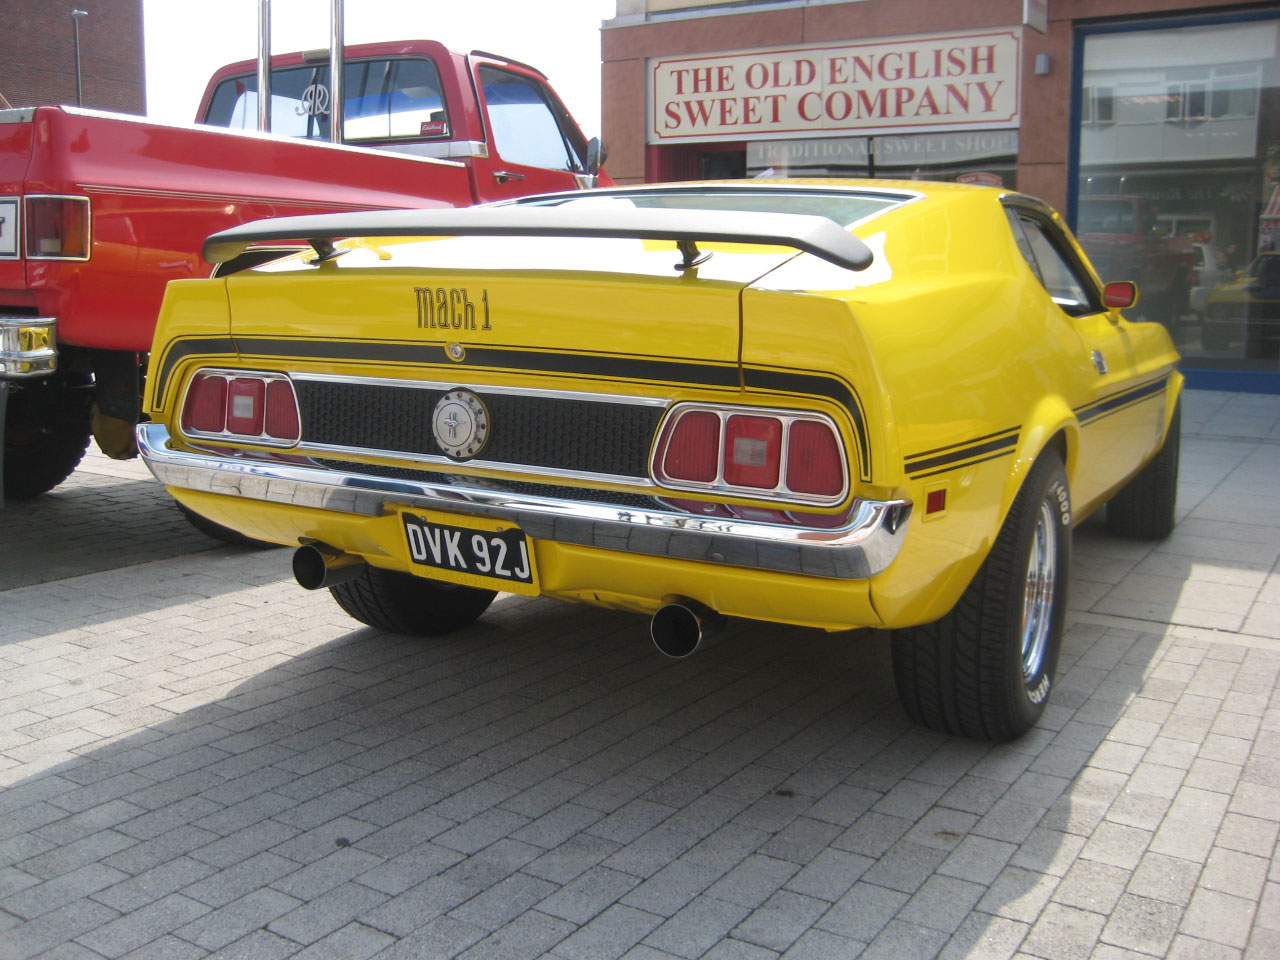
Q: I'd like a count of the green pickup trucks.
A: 0